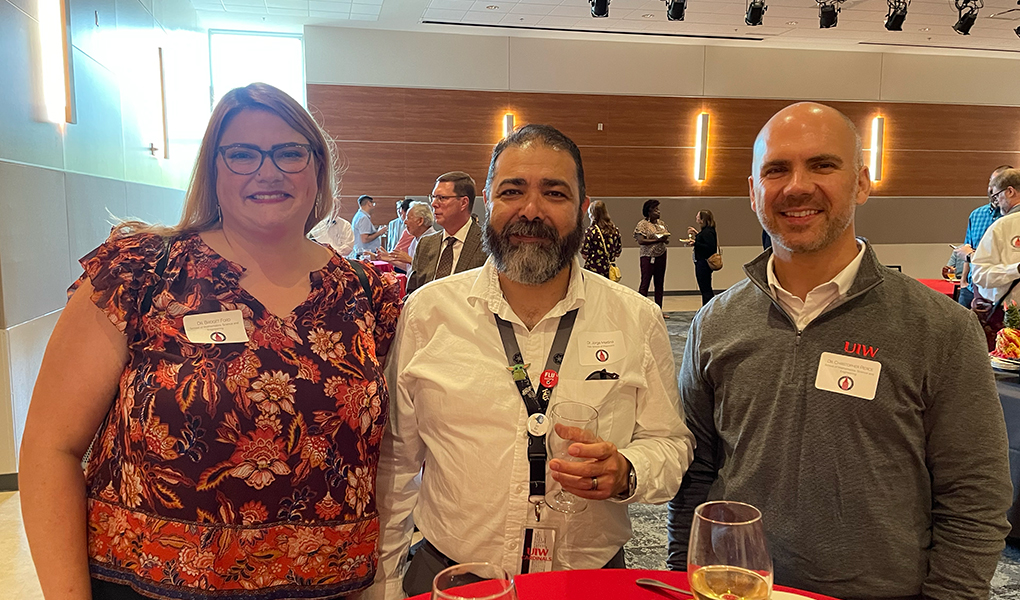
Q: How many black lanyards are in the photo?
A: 1